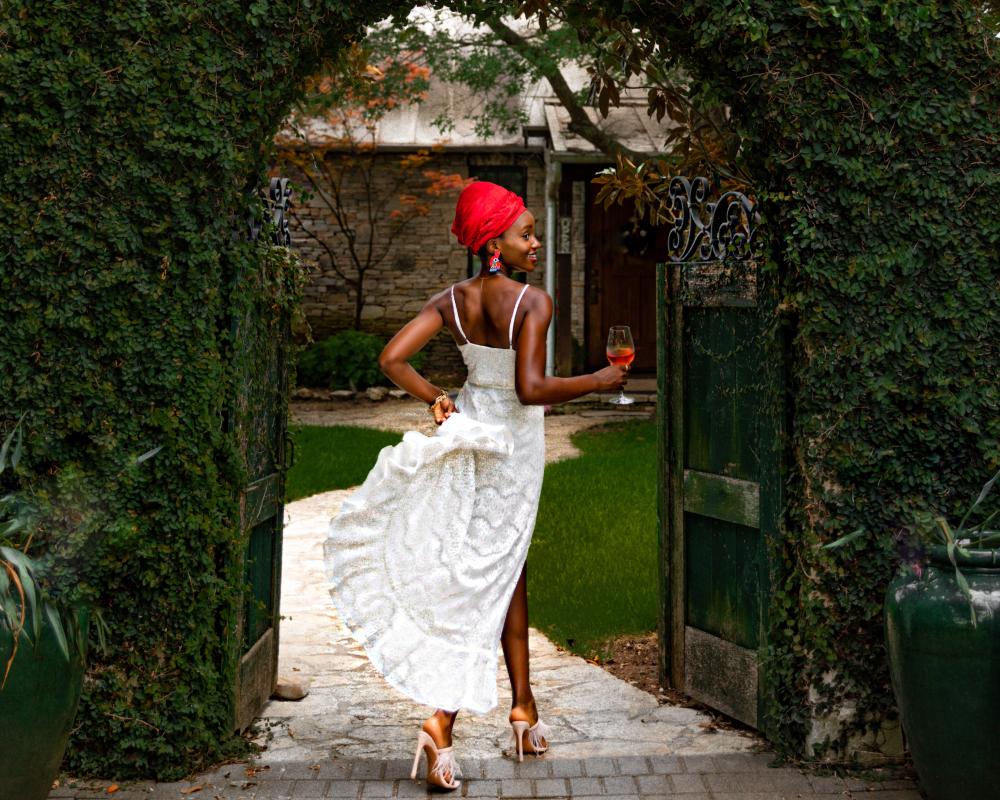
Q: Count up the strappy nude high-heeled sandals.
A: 2